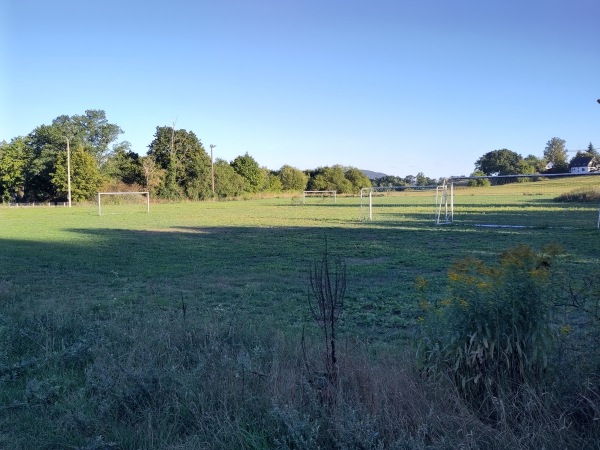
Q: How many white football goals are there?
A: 4